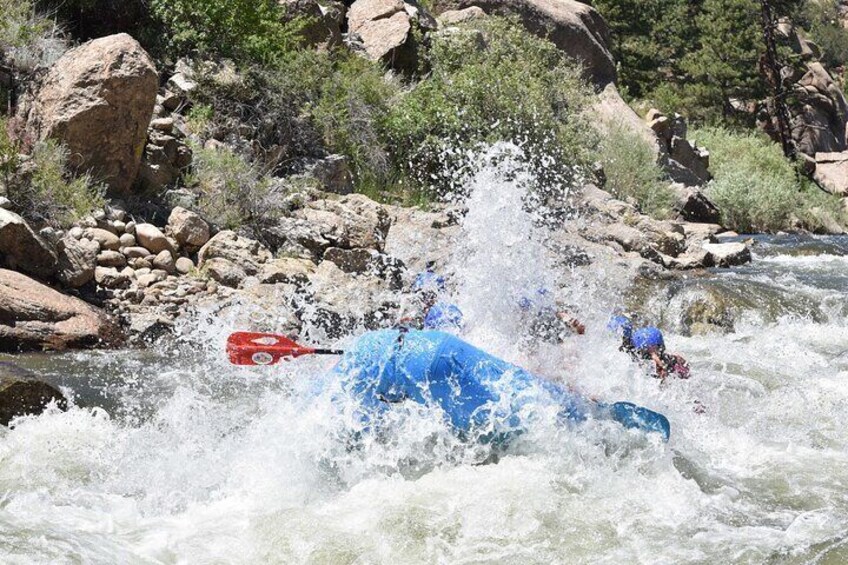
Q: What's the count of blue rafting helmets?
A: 5